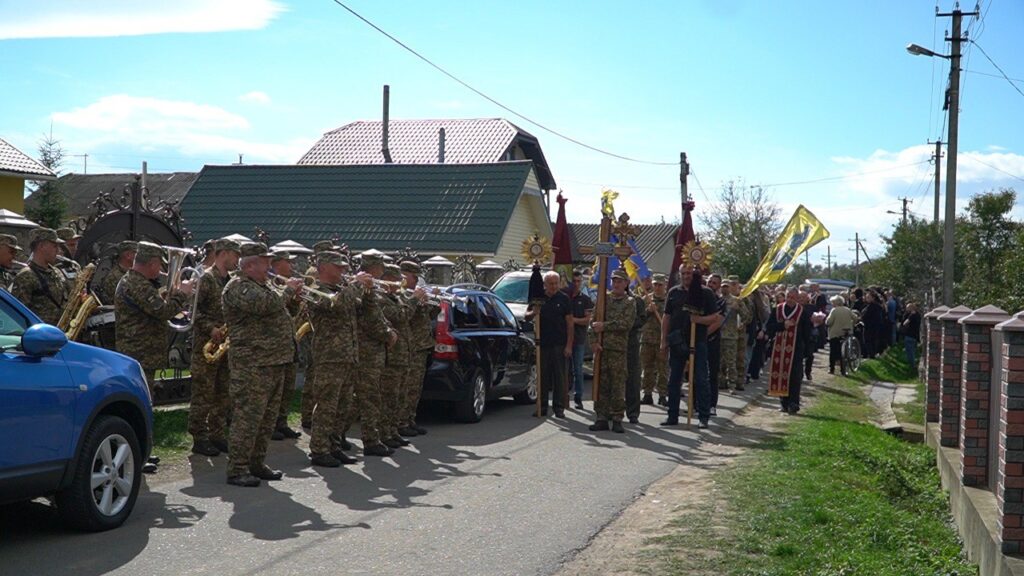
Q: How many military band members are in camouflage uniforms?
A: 14